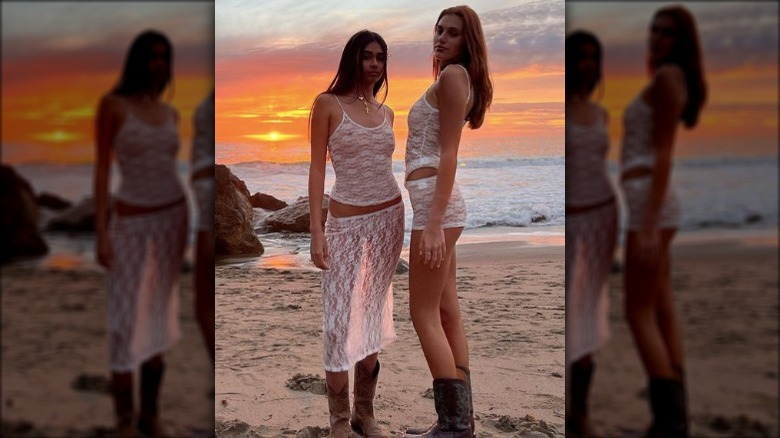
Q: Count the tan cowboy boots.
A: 2